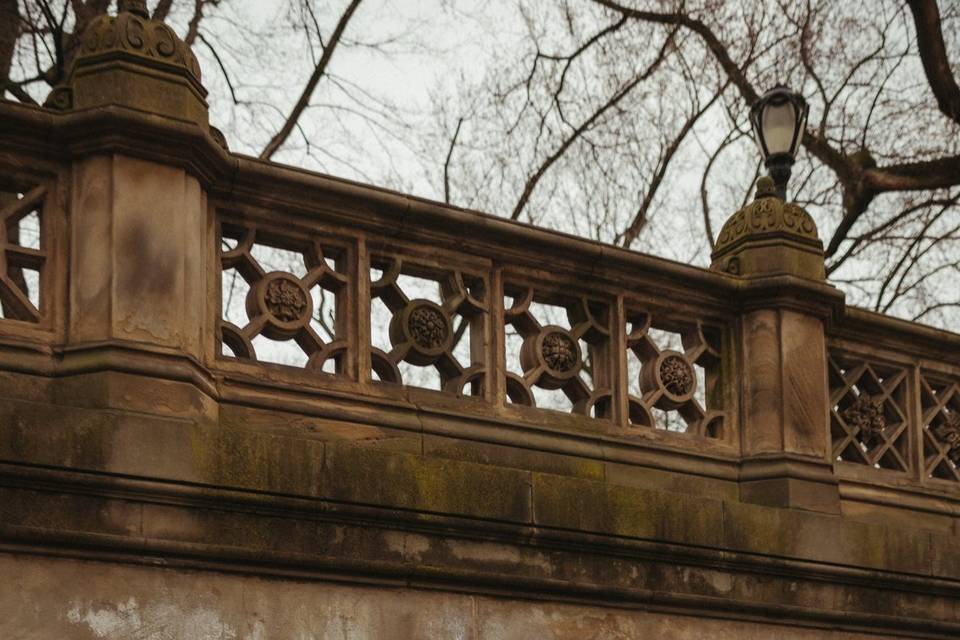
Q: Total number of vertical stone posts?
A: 2